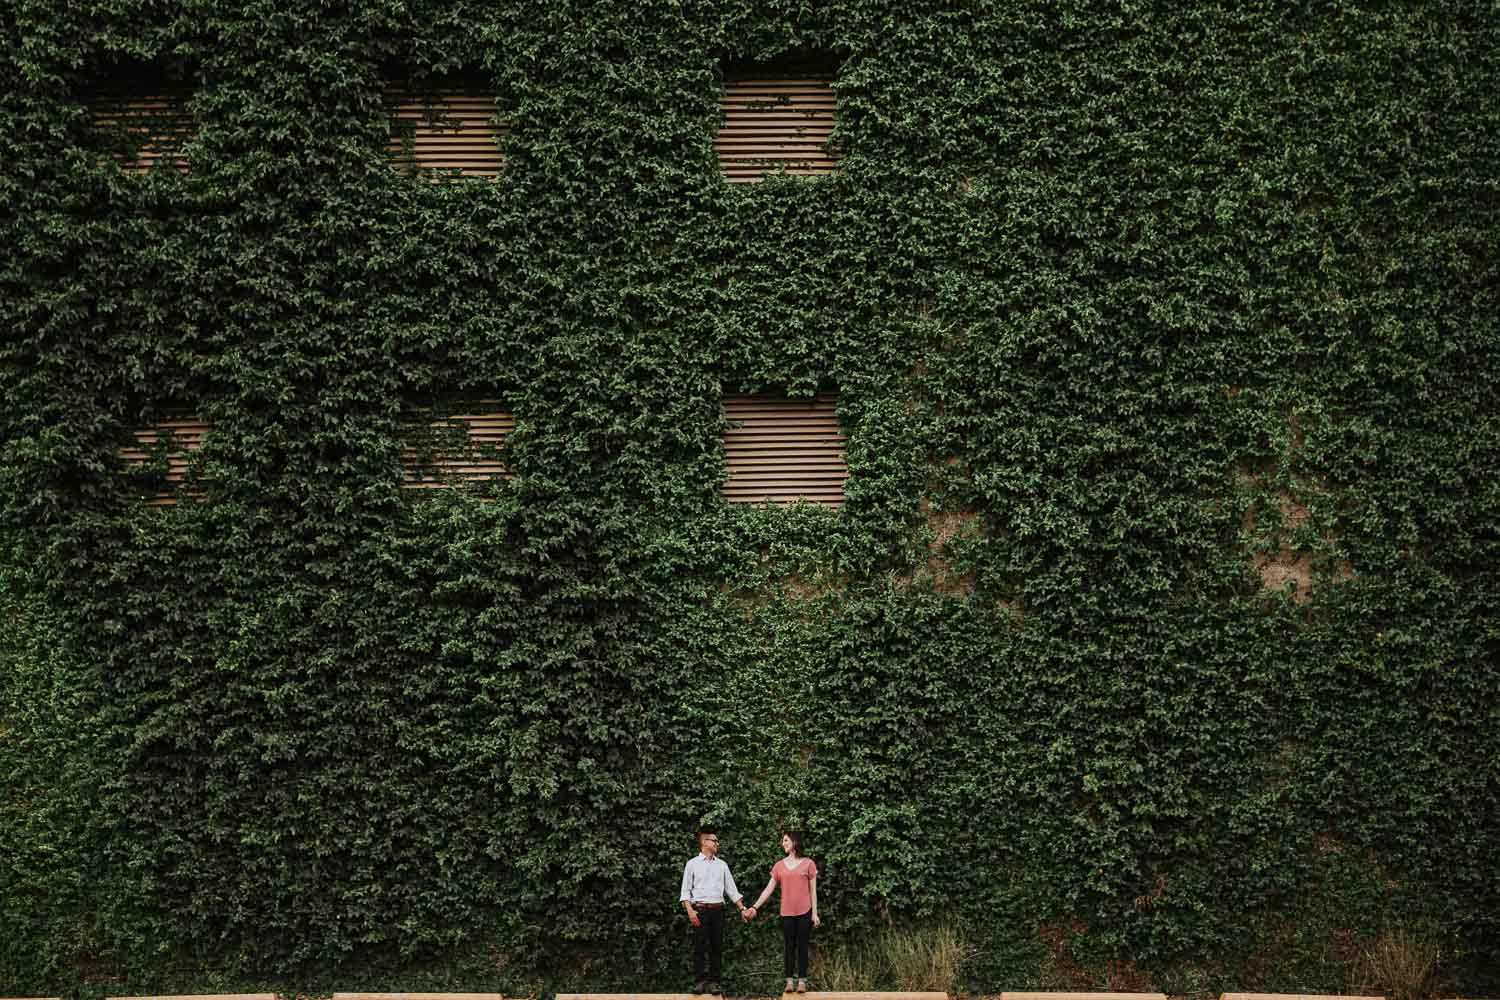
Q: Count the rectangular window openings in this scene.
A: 6